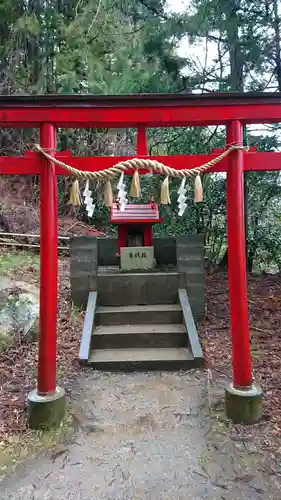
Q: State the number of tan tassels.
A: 5